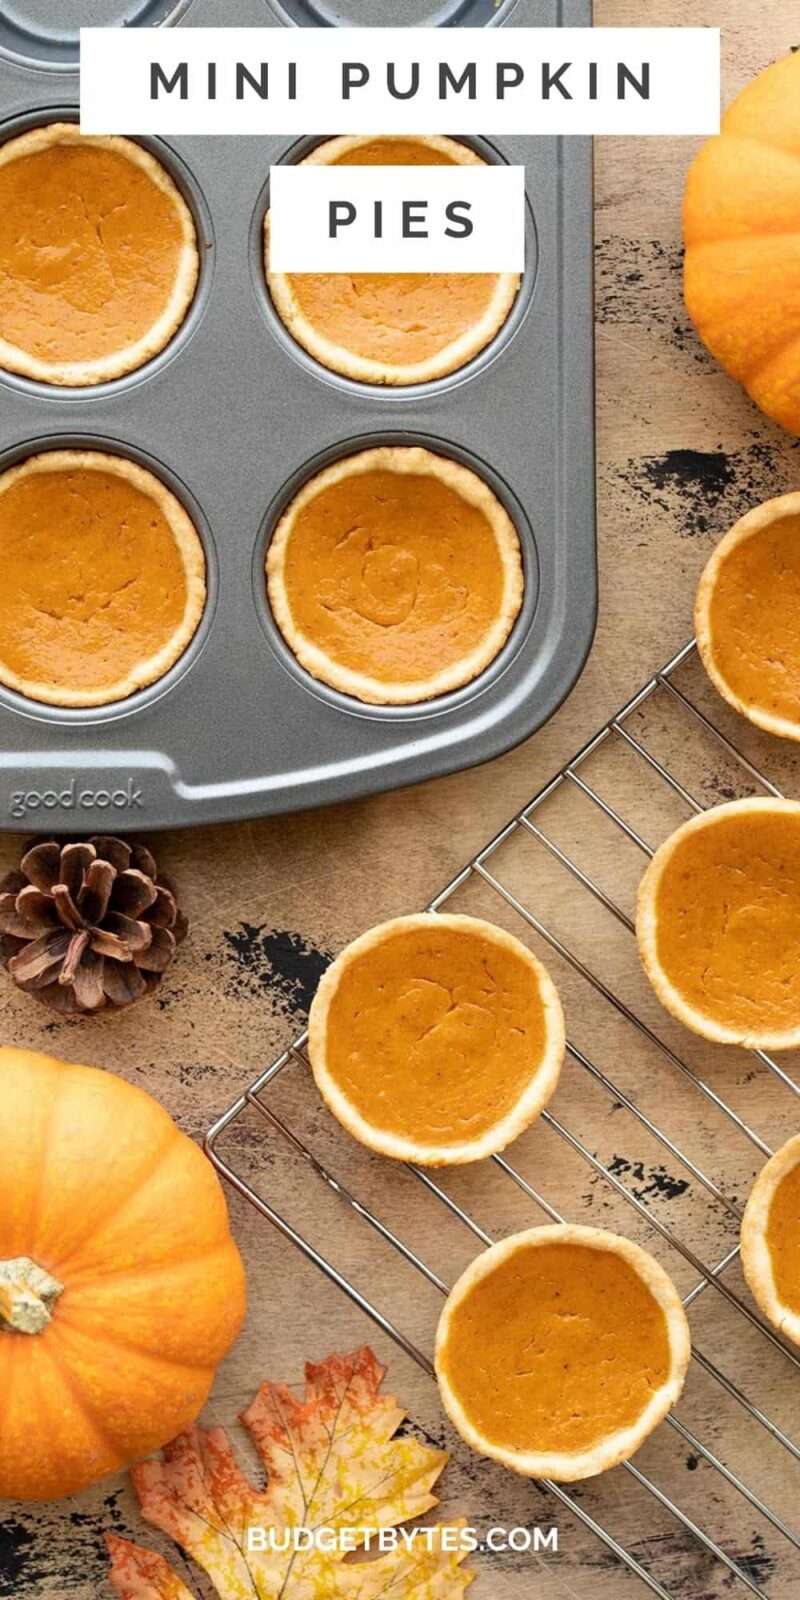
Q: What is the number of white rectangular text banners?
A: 2